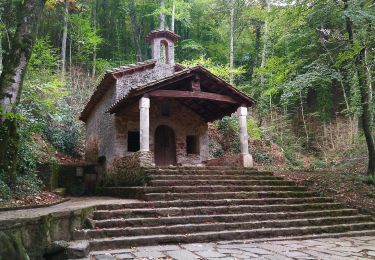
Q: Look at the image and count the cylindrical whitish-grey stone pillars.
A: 2